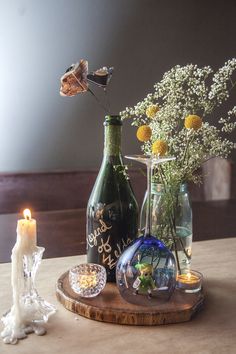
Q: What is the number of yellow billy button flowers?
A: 4